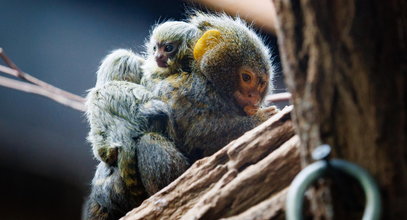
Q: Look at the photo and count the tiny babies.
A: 2